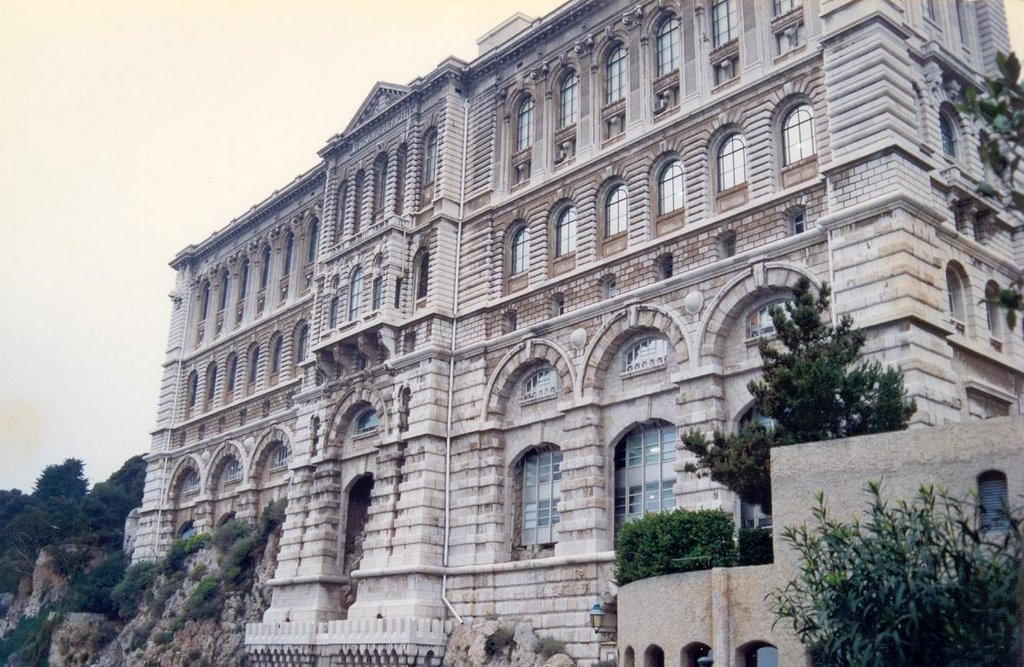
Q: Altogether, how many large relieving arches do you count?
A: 7